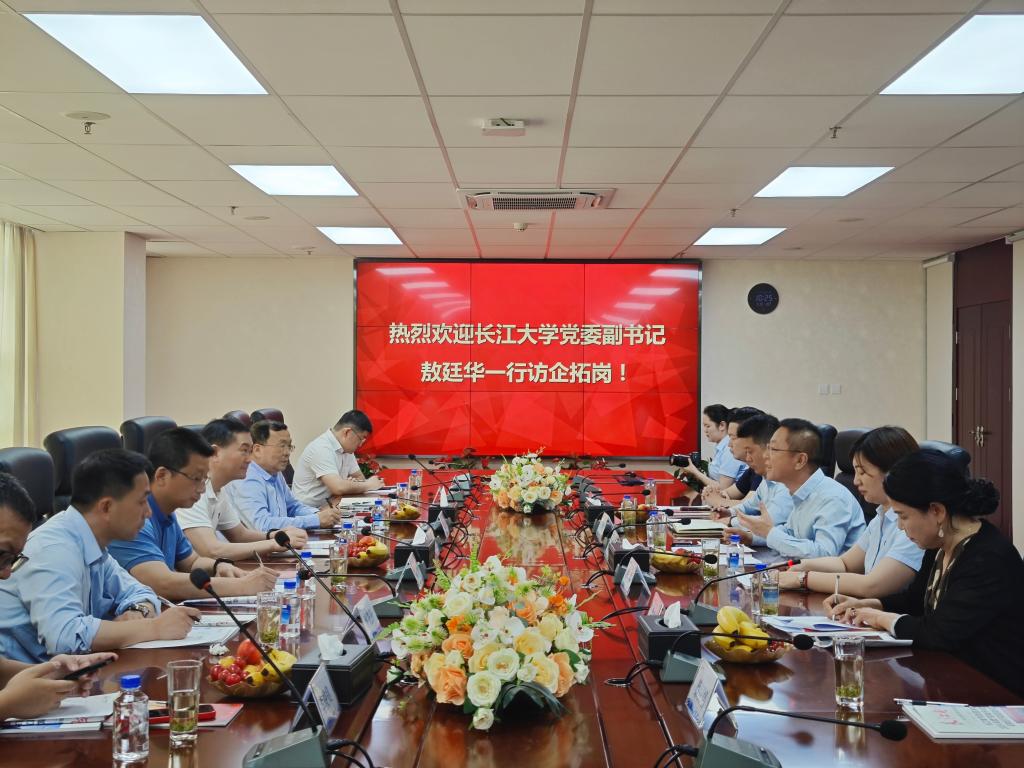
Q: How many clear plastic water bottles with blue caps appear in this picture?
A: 12